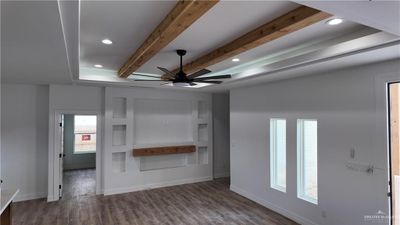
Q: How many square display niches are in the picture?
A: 6